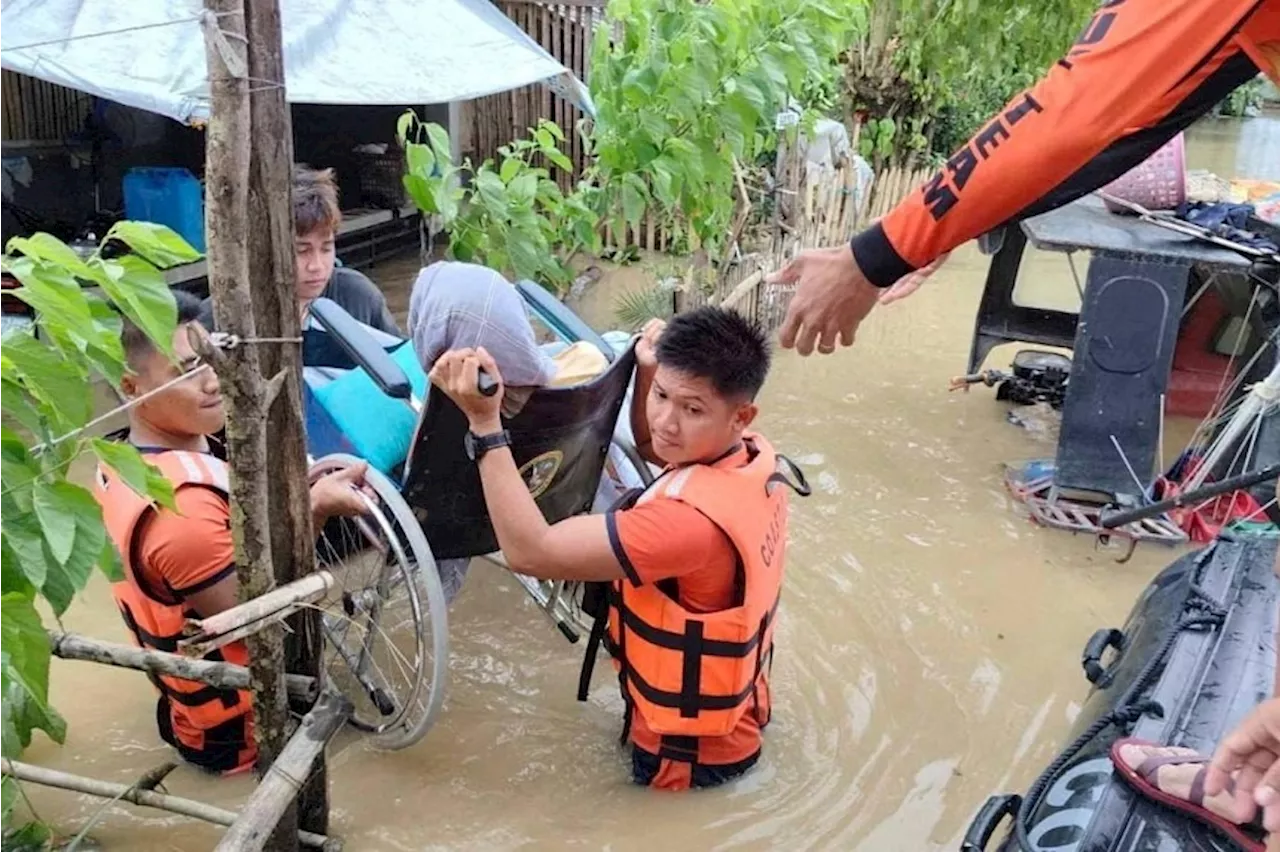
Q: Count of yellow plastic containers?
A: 0